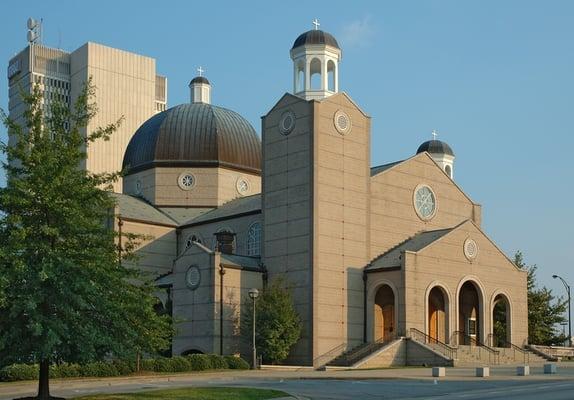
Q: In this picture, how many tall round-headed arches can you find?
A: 4